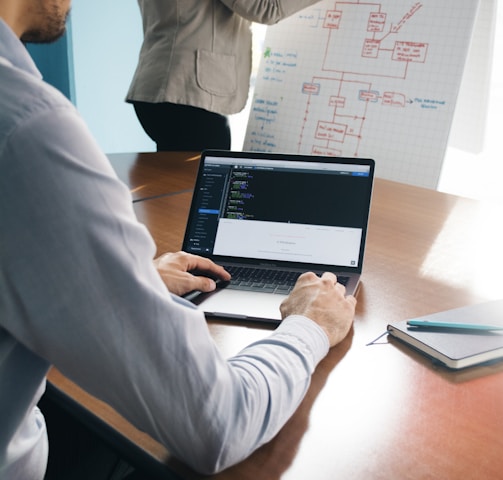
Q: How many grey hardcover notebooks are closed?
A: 1